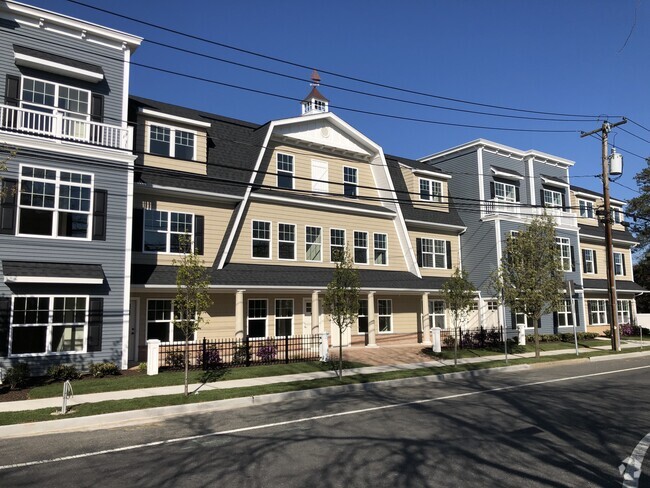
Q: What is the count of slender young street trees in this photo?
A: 4